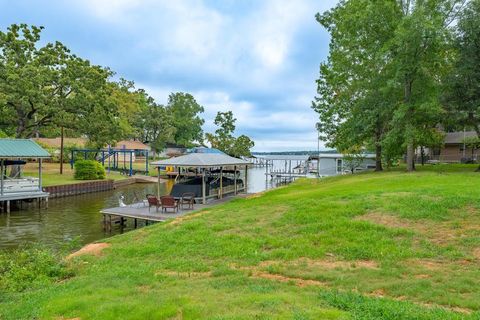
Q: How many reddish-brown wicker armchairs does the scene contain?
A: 3